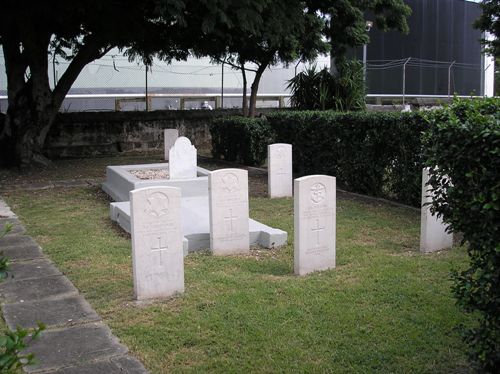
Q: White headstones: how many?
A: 7